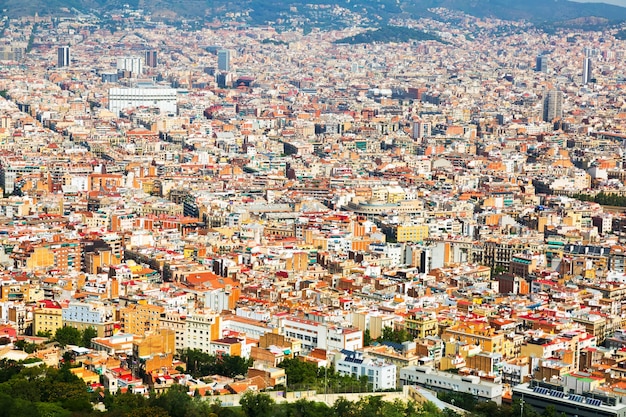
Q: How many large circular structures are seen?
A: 1